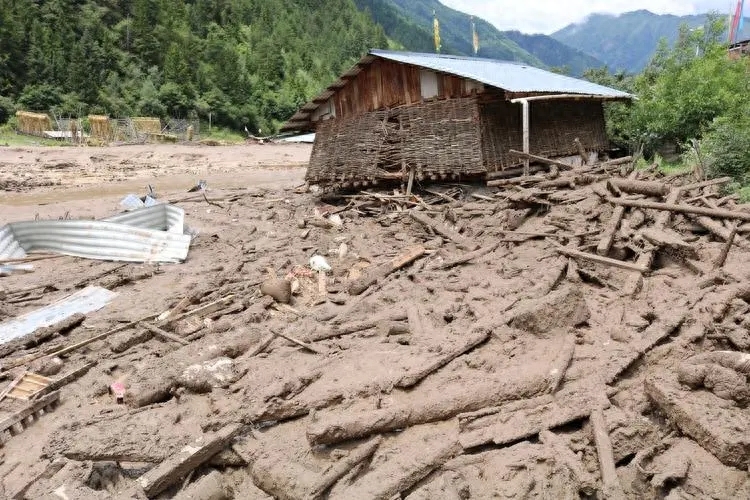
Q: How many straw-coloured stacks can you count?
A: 3